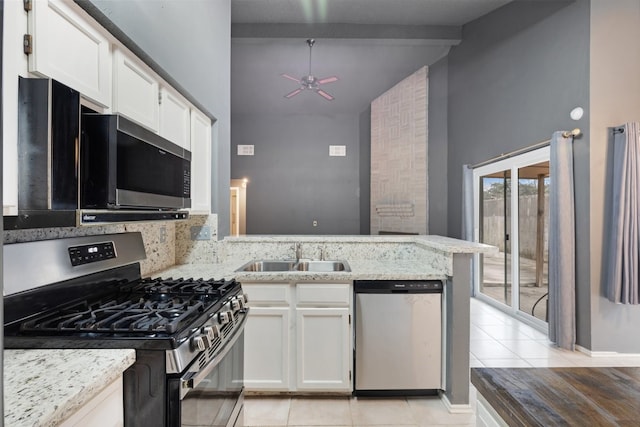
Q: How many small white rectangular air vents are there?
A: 2